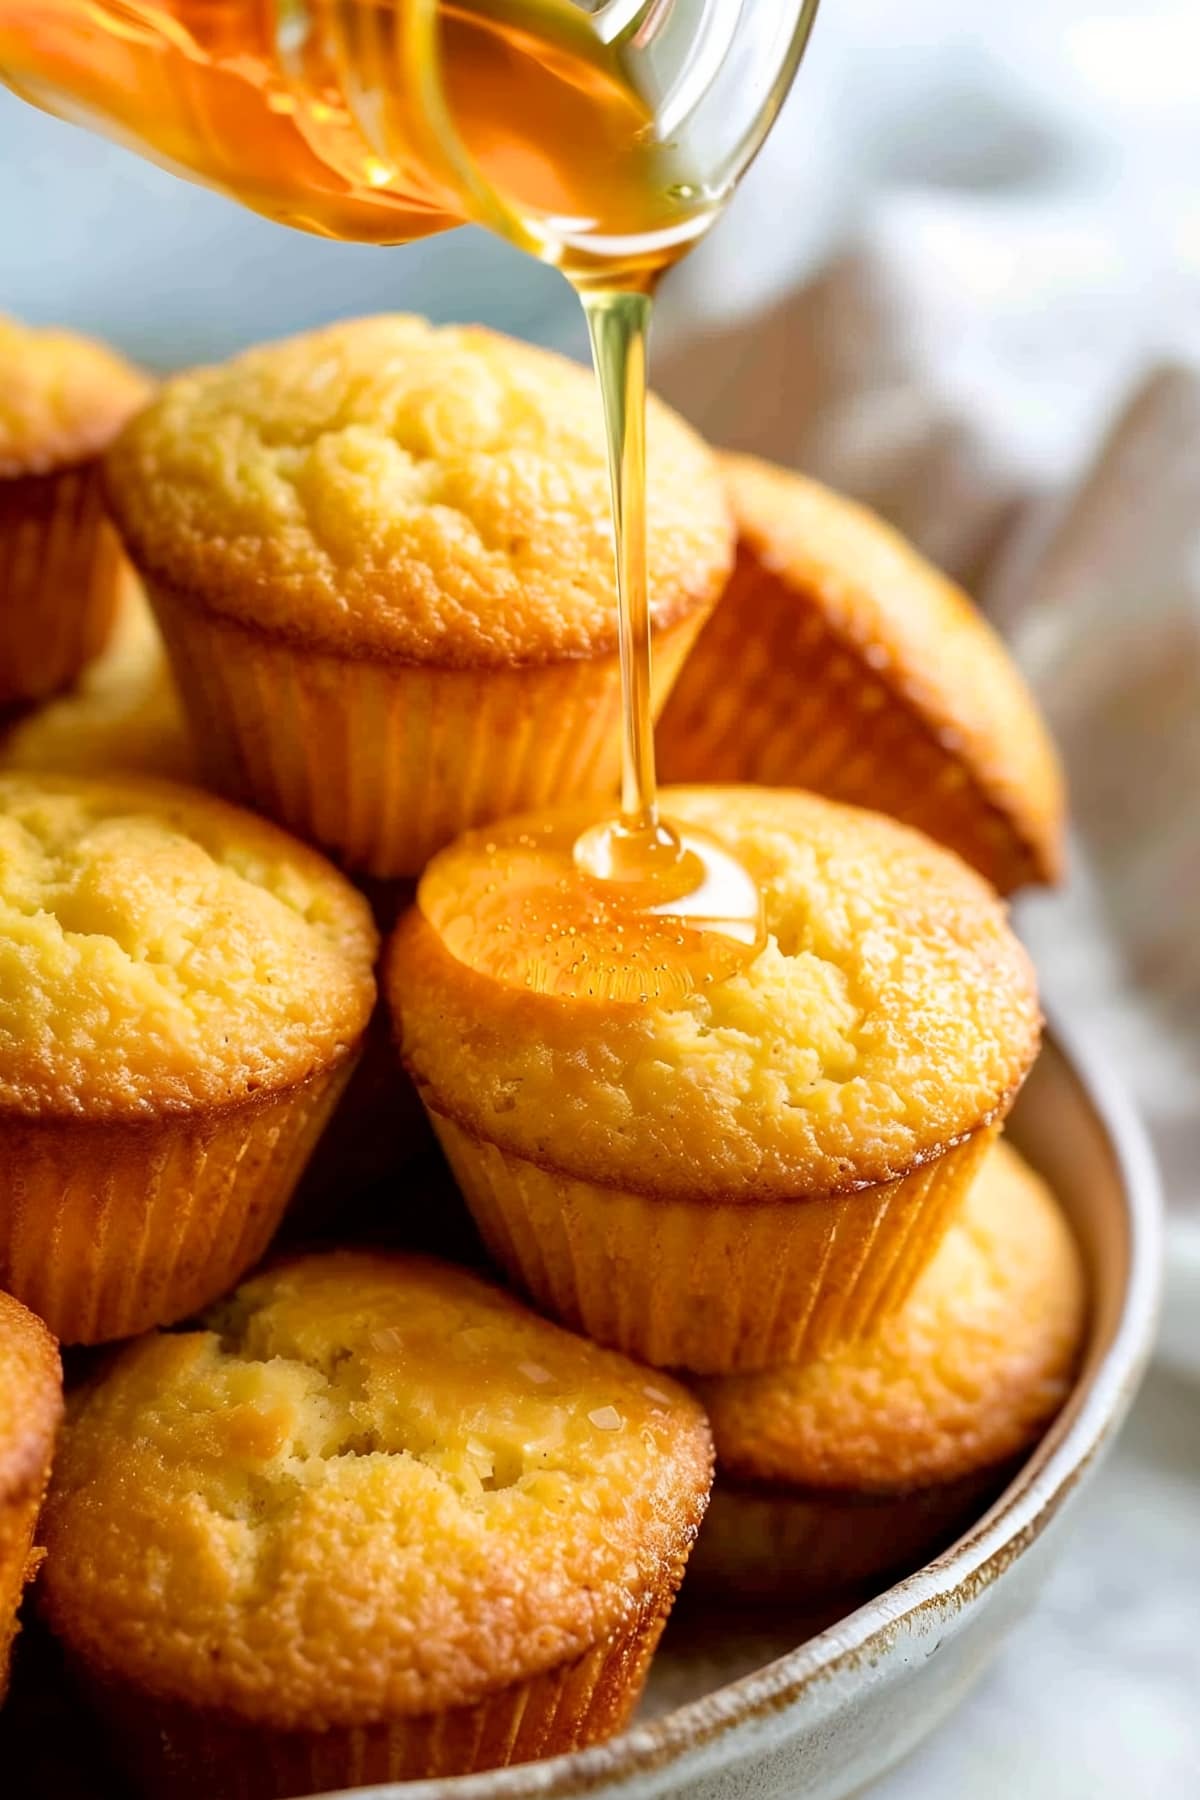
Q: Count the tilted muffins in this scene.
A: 1